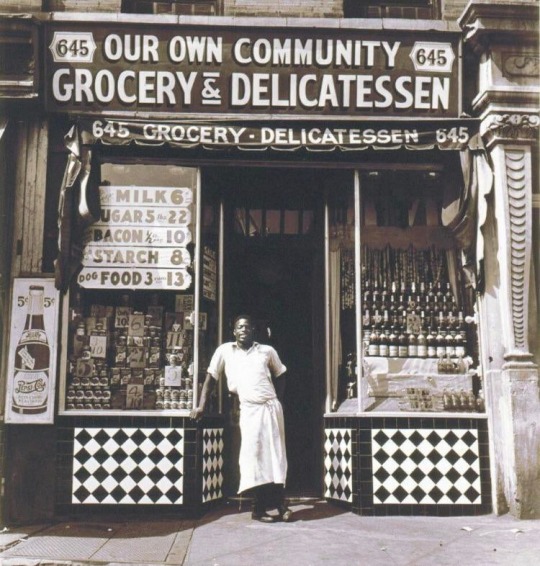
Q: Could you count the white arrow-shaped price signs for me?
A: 5